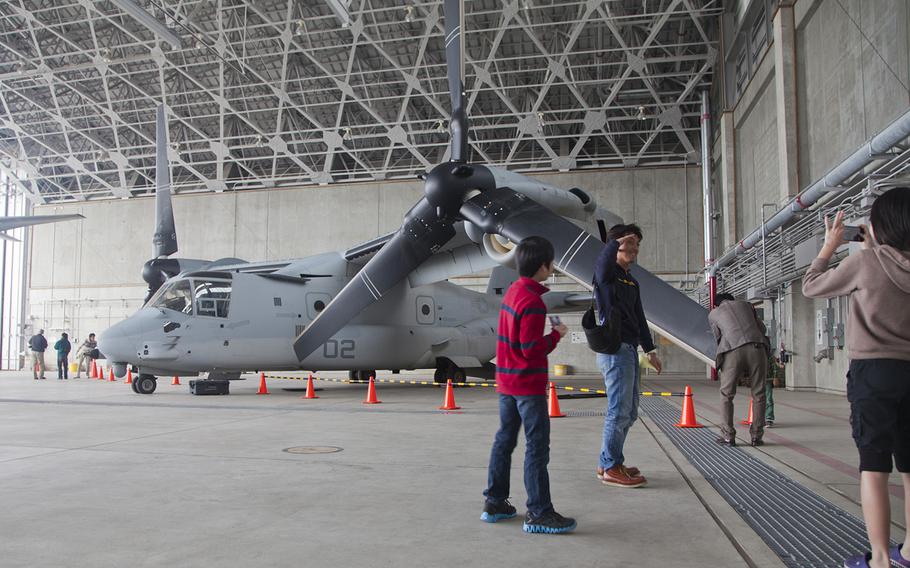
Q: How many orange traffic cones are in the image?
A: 13